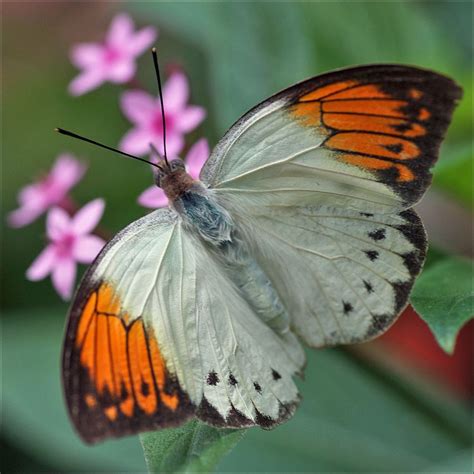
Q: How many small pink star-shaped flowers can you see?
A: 5